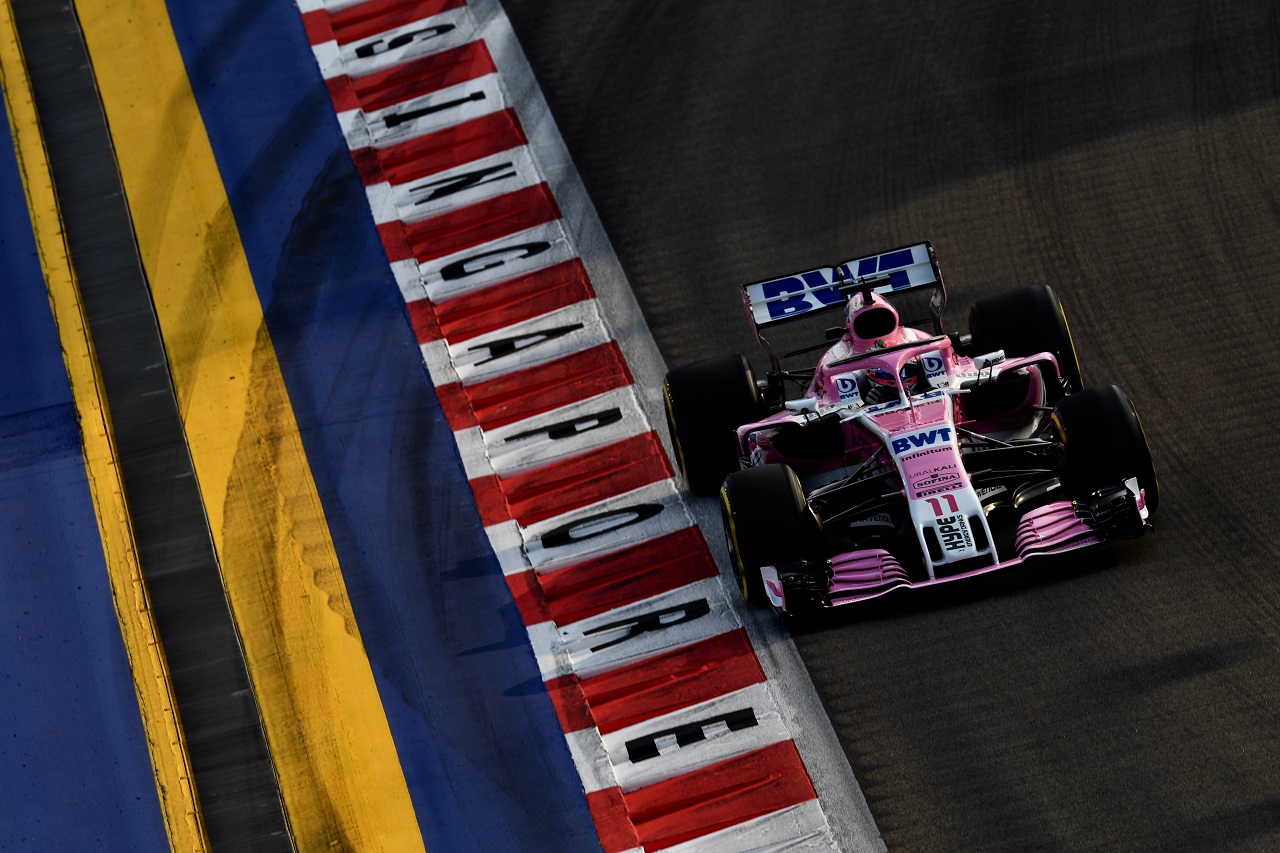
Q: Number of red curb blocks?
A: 10